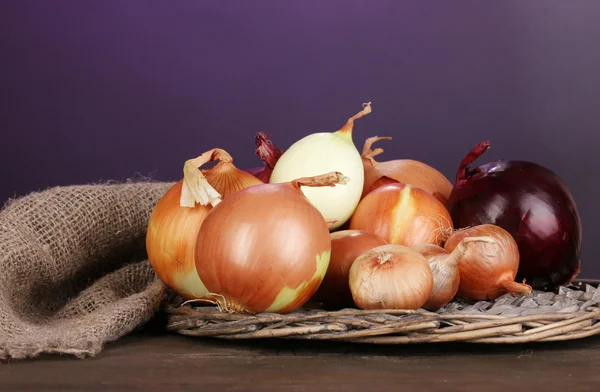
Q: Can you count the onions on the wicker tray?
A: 11